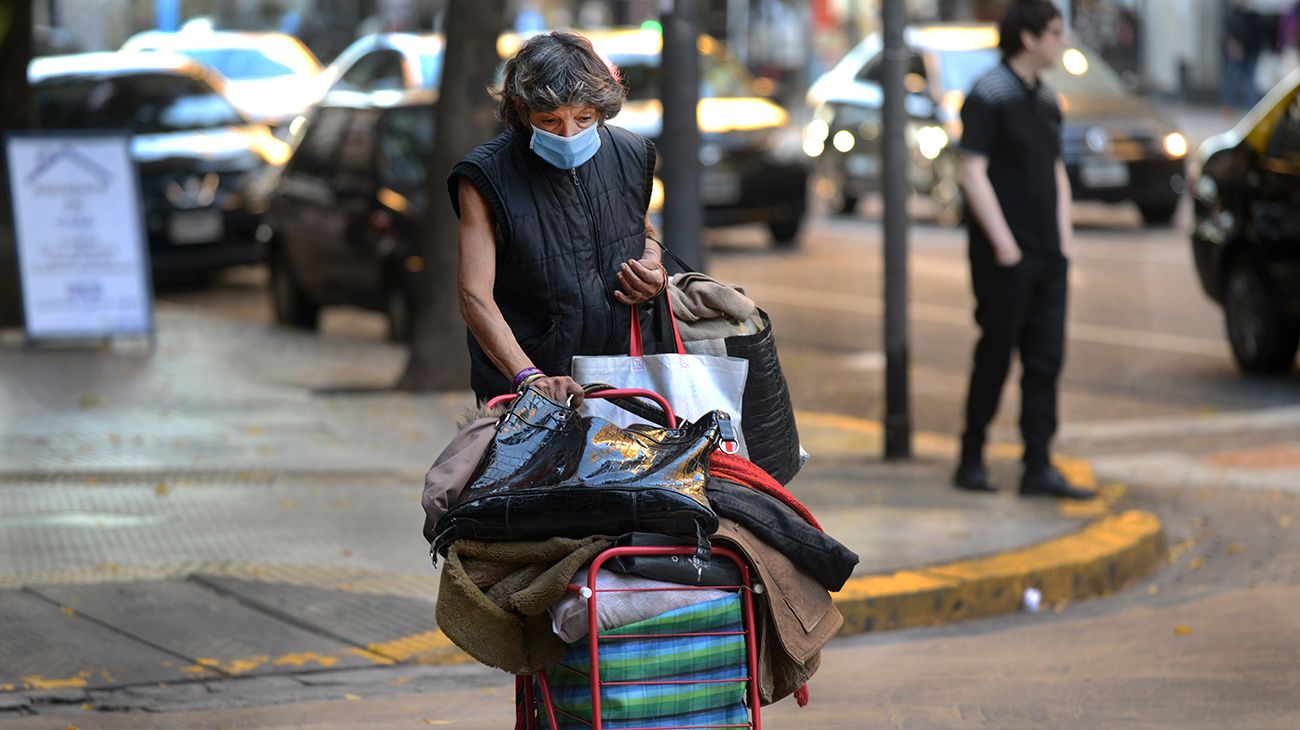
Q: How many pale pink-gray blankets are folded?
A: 1